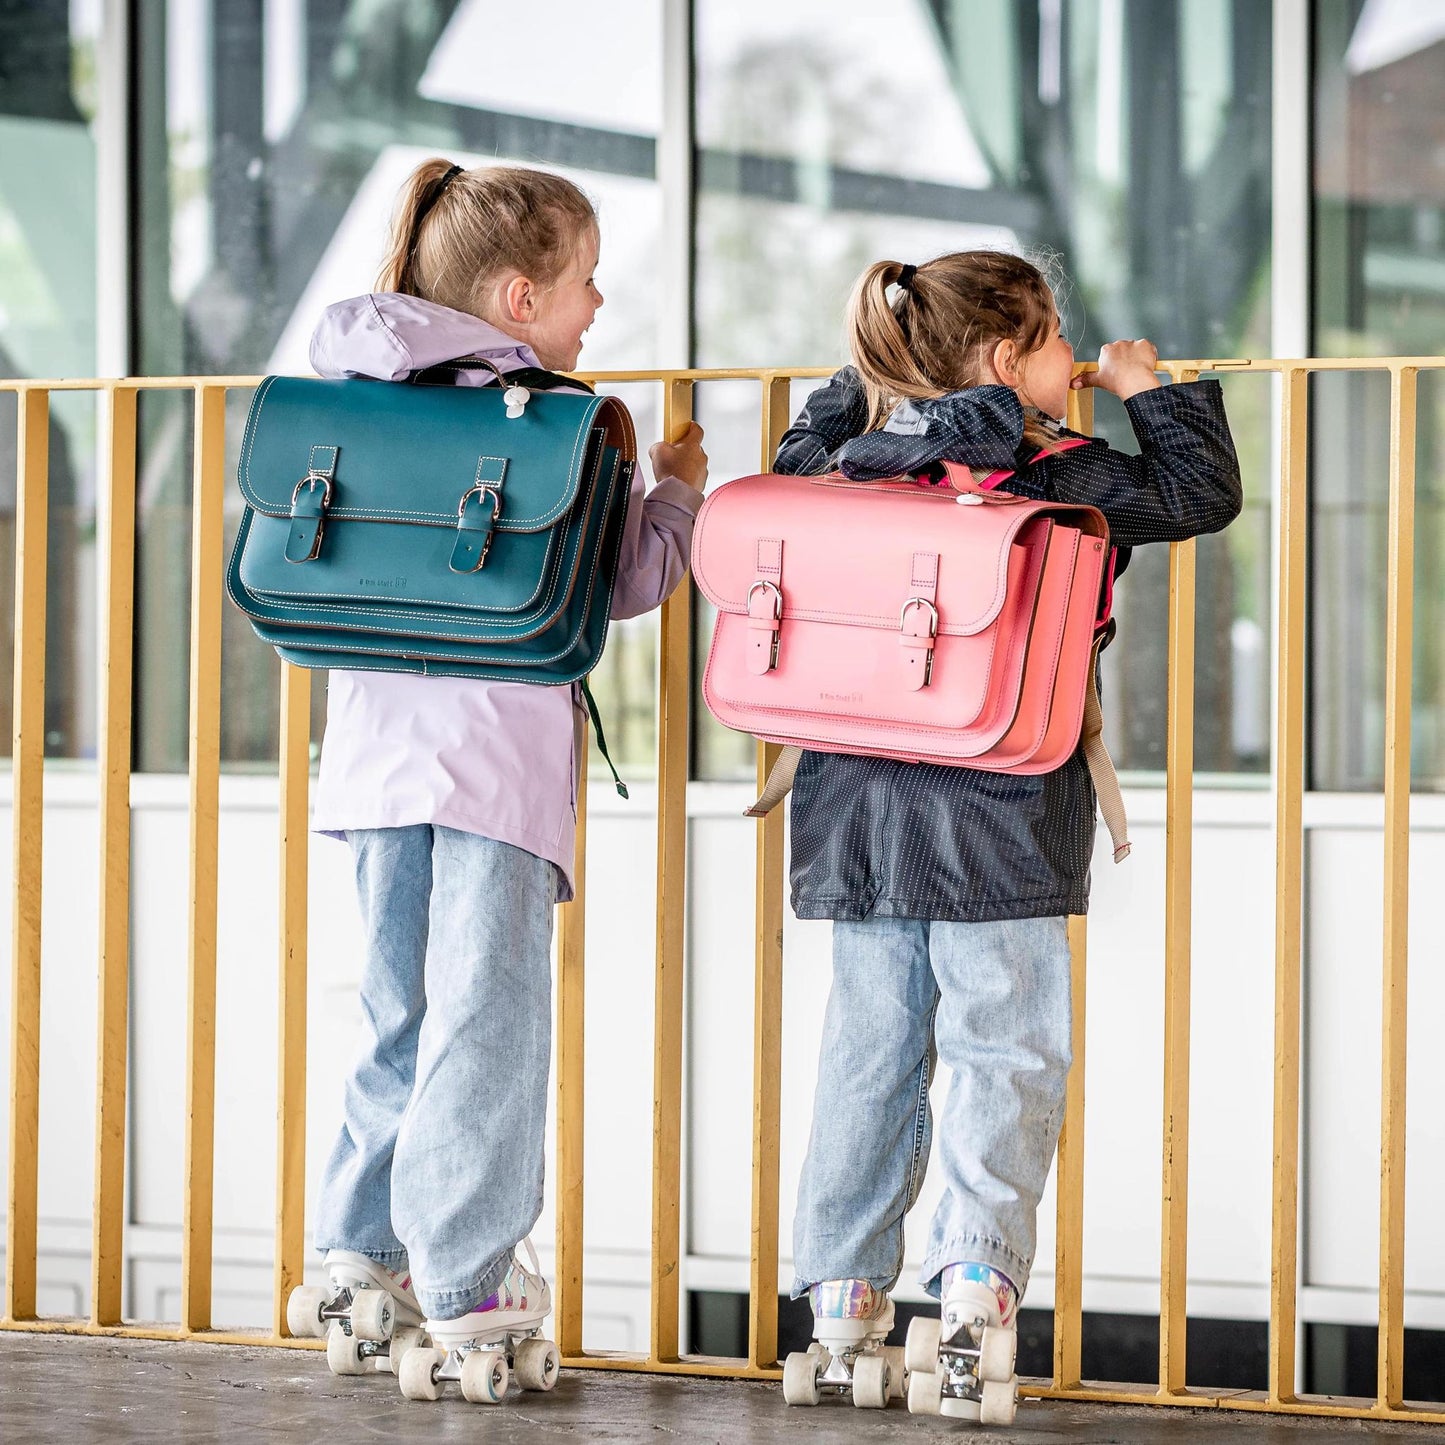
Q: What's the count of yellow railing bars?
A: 11